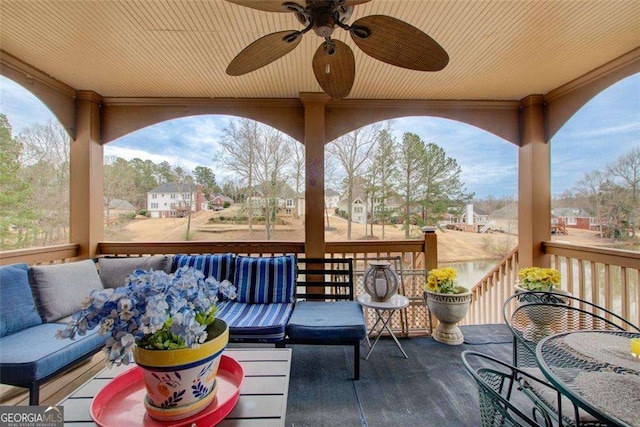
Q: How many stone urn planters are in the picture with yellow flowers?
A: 2